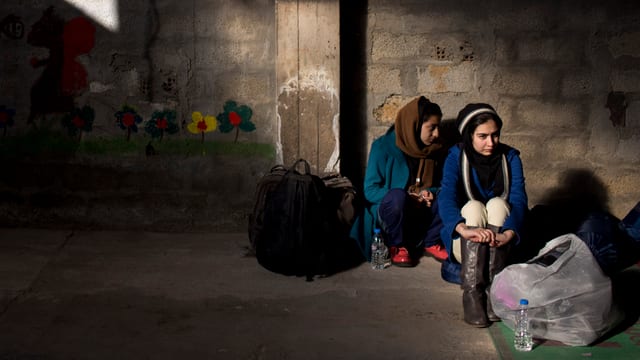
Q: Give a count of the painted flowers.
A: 6